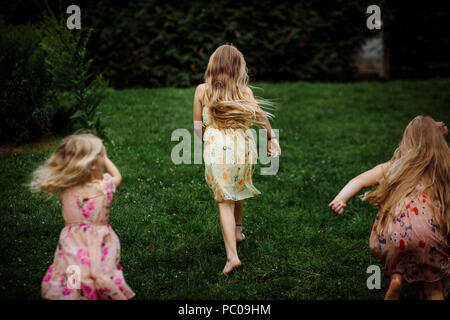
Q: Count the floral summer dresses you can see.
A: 3